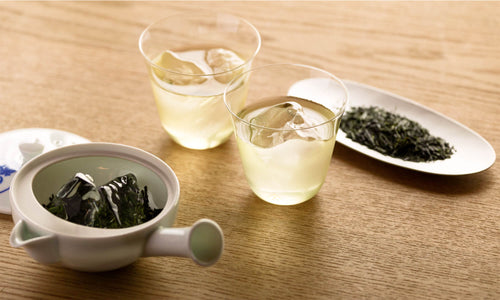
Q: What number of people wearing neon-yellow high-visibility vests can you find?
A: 0